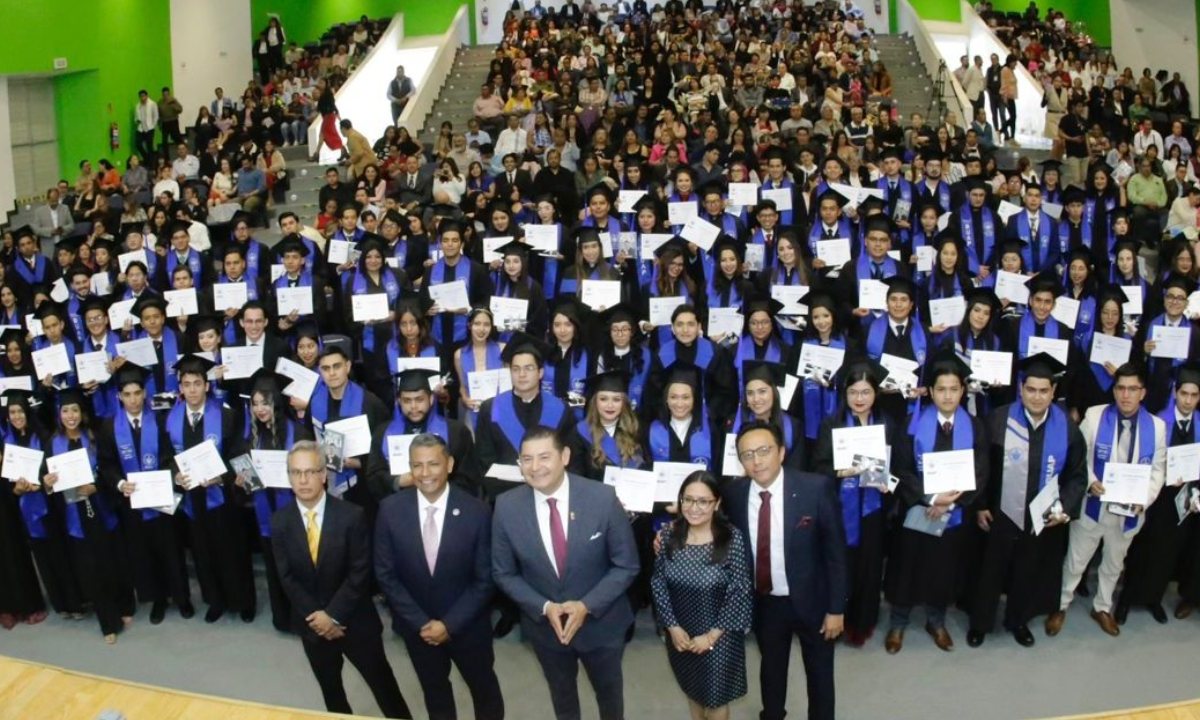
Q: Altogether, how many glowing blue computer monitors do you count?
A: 0